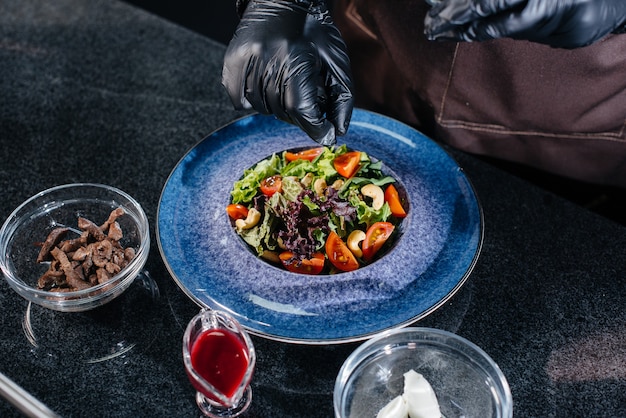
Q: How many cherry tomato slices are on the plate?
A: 8